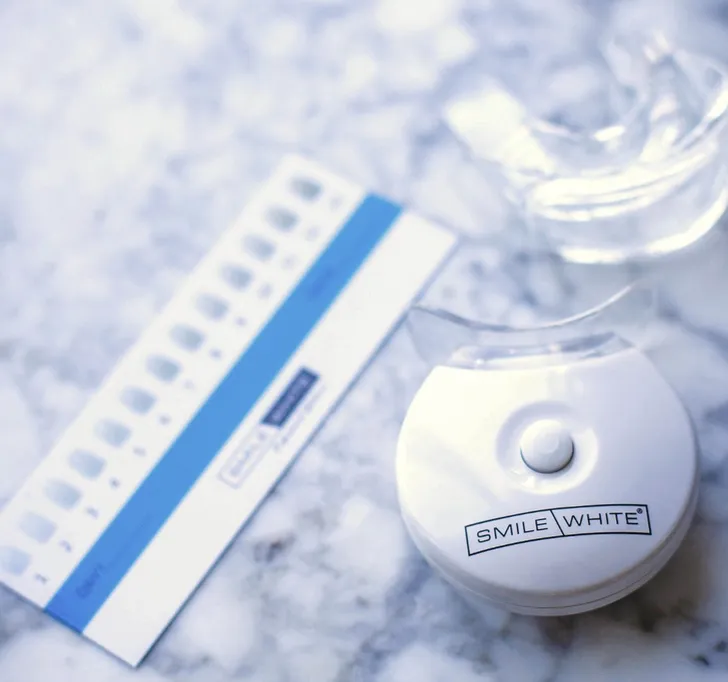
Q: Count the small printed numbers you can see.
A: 13